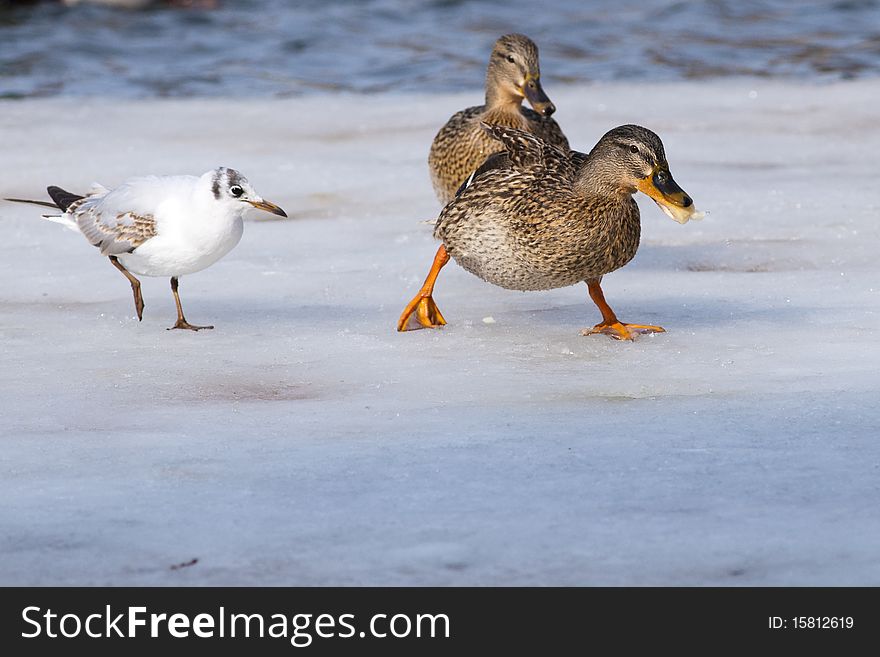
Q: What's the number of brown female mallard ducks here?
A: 2